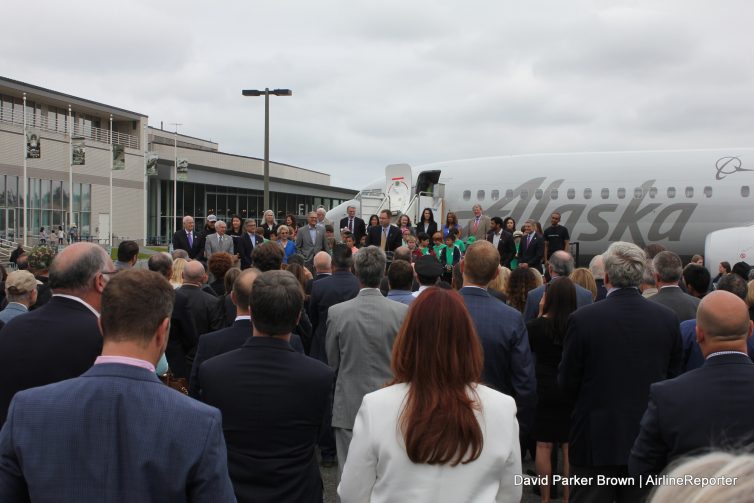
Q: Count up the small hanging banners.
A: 5